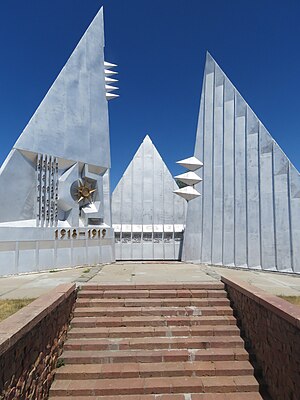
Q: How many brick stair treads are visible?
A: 11